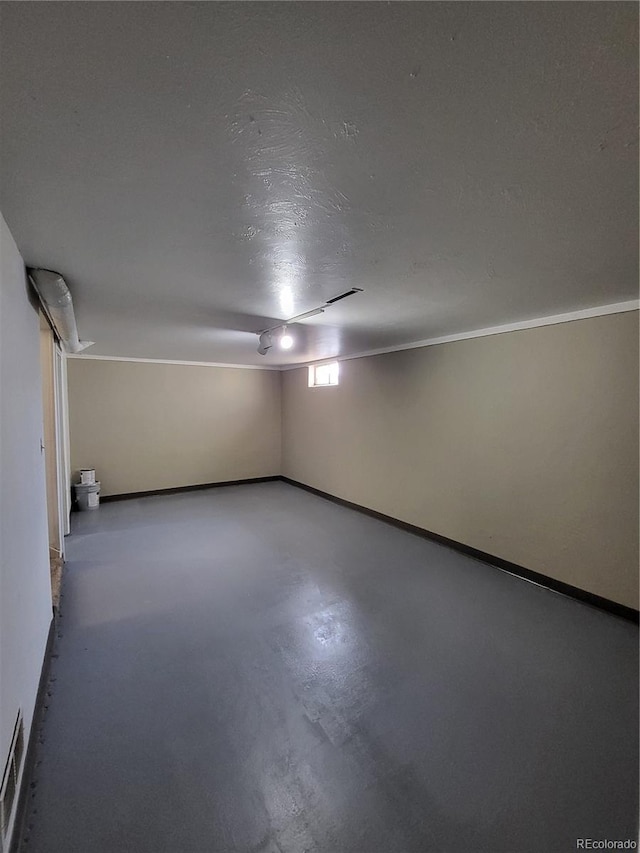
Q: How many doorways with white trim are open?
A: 1